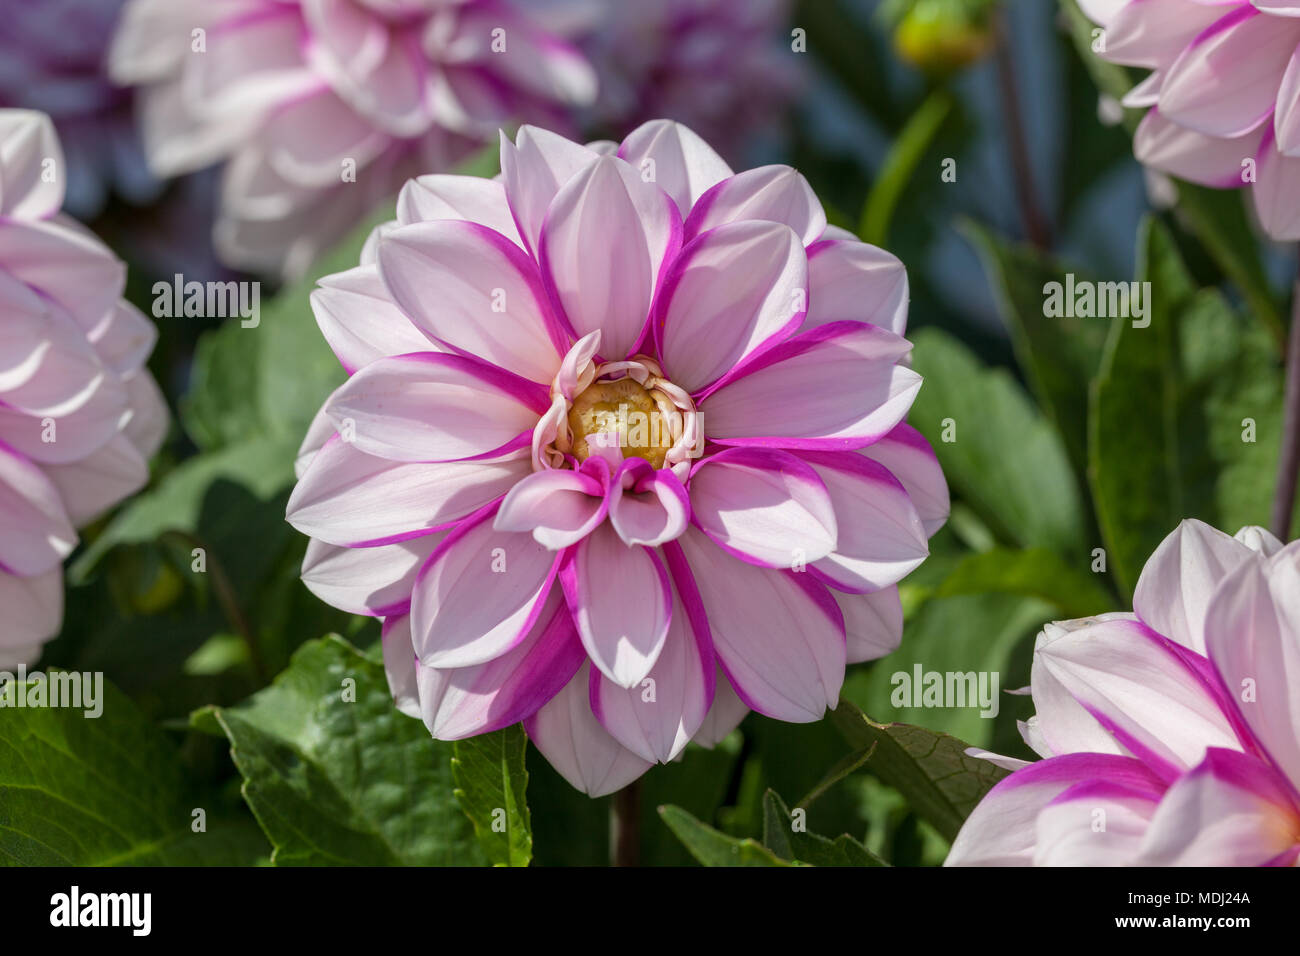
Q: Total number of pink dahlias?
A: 5